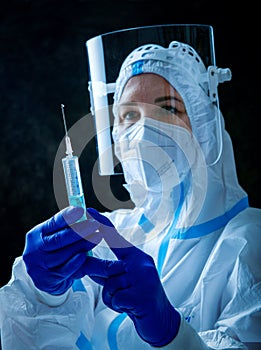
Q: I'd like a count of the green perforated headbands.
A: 0